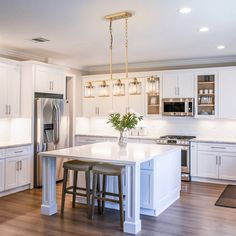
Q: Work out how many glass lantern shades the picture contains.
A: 5